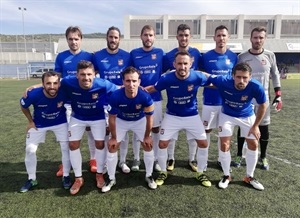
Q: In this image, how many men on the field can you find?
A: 11